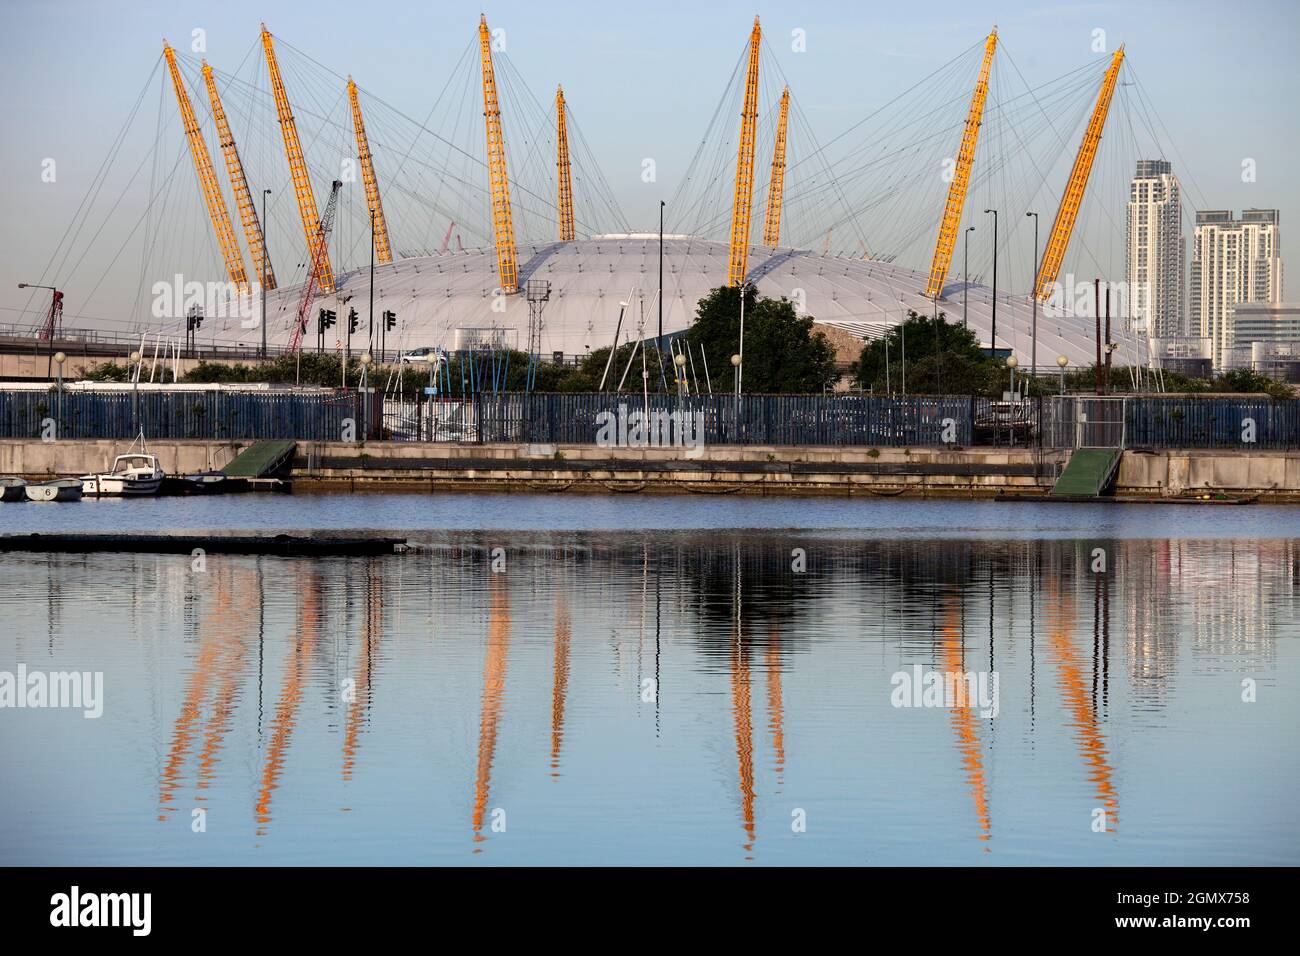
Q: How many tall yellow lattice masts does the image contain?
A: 10